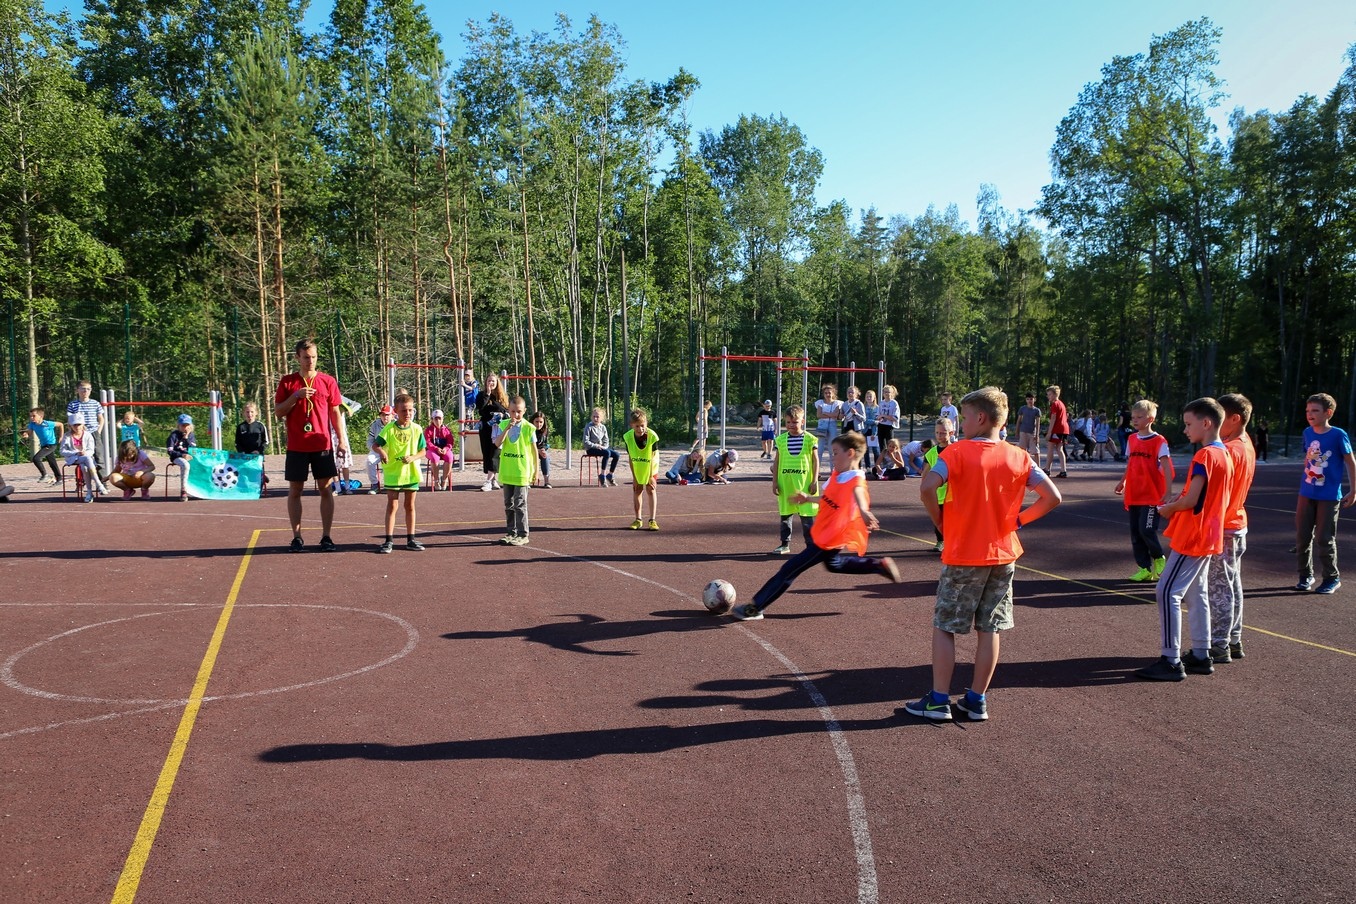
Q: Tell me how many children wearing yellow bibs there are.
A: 5